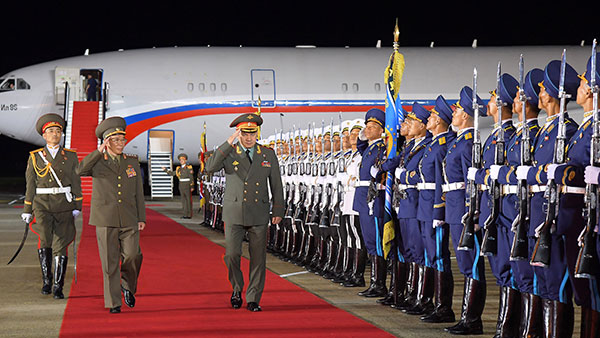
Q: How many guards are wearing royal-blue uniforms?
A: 9